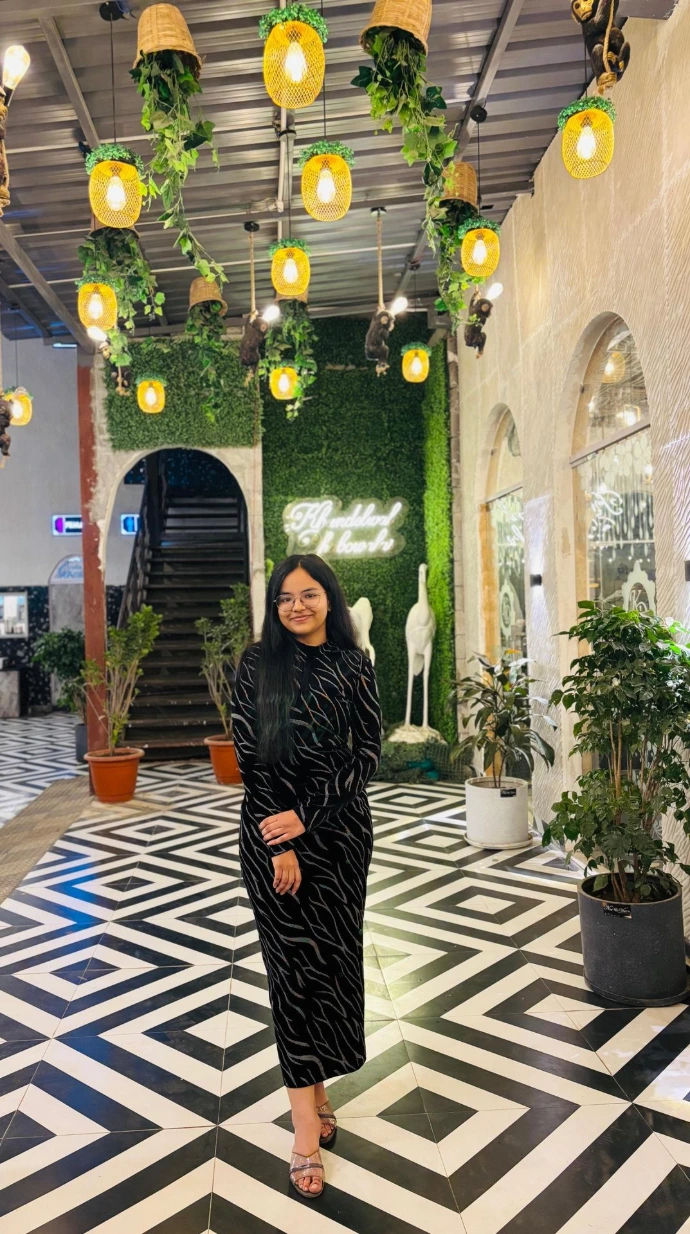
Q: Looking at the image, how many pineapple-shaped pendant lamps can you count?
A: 11